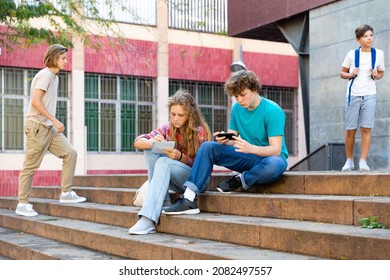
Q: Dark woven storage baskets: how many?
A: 0